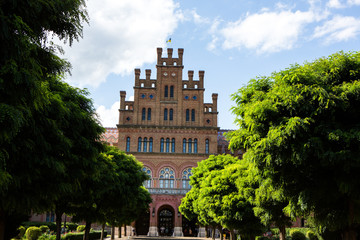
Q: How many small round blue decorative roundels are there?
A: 4